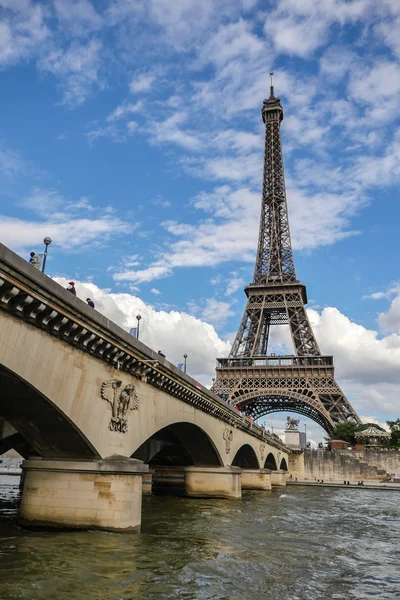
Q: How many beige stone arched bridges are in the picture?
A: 1